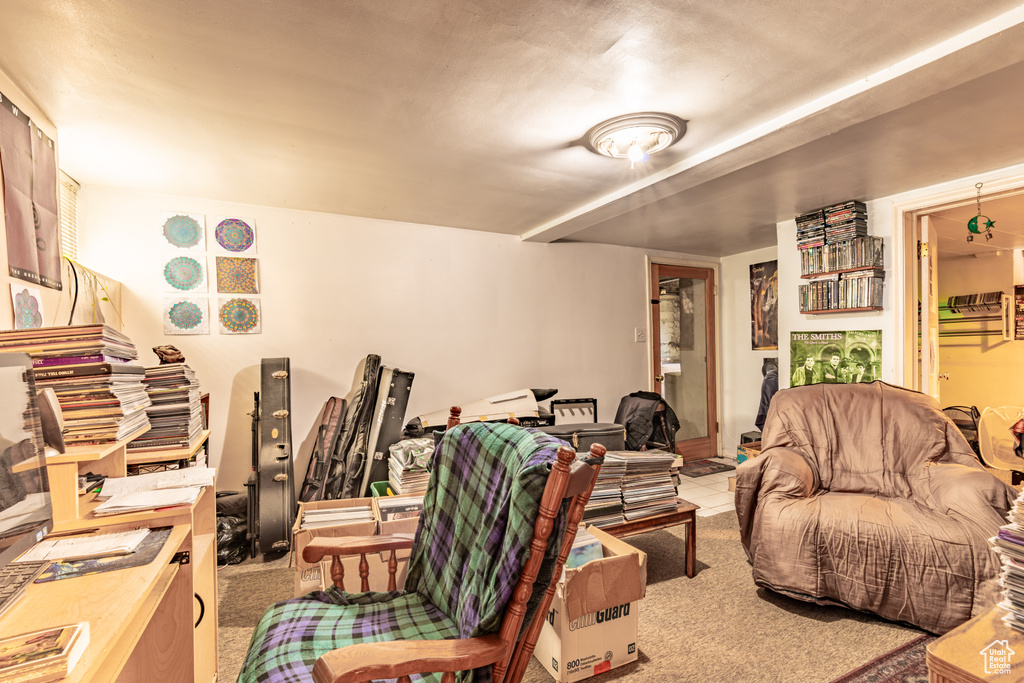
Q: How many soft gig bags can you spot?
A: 3